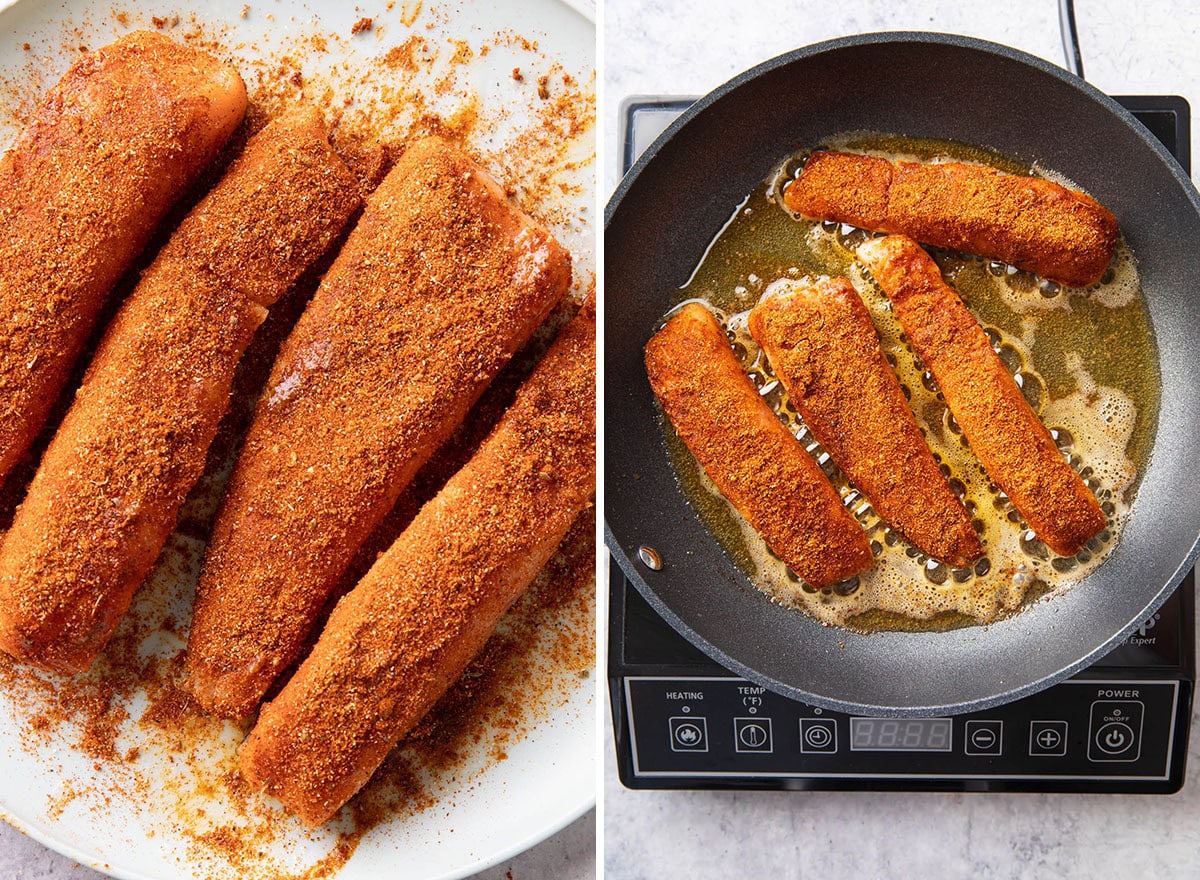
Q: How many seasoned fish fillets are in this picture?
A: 8